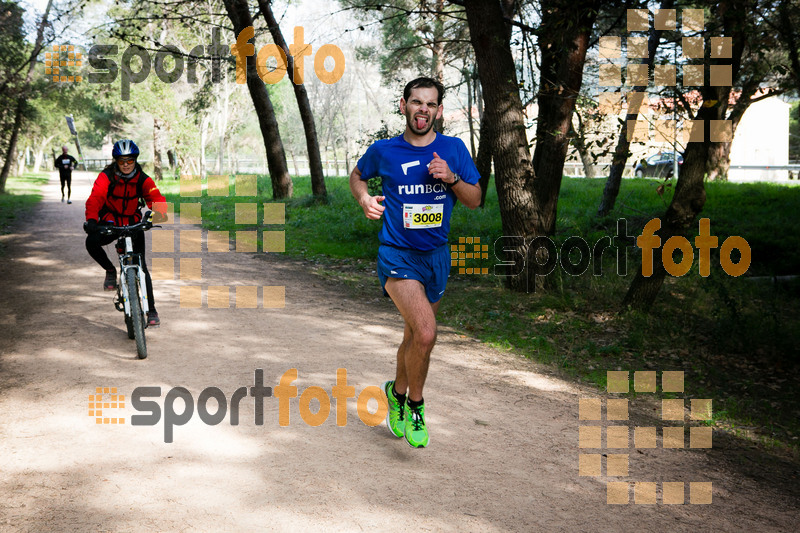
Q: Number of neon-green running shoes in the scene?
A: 2